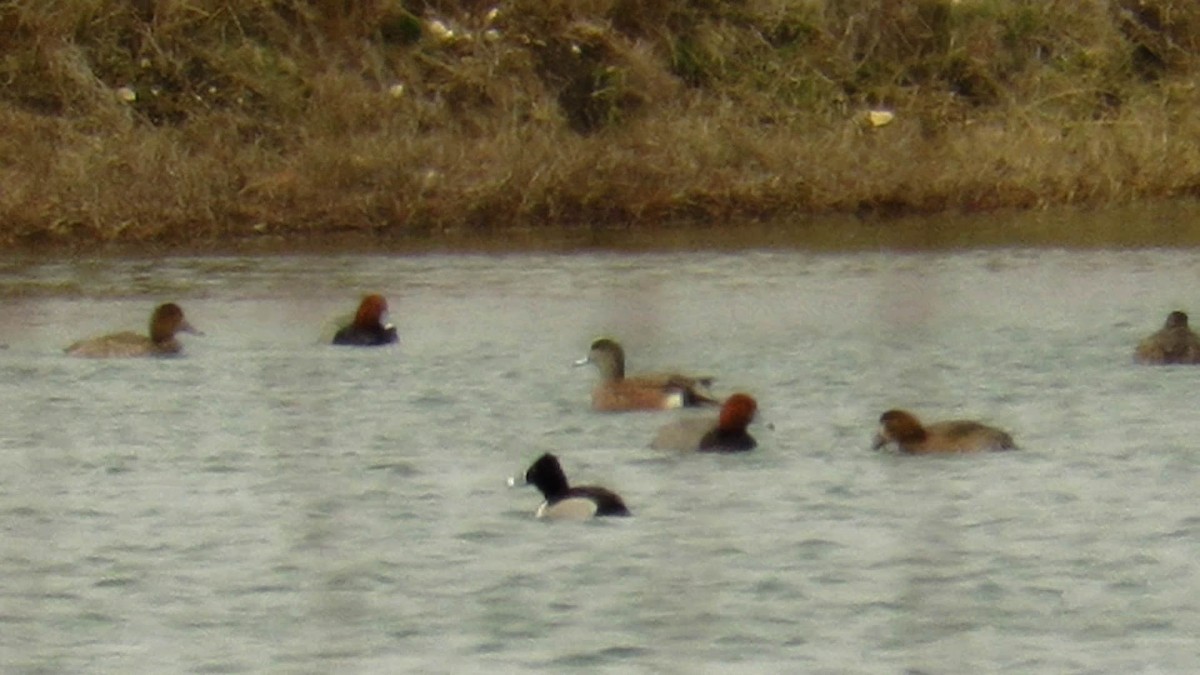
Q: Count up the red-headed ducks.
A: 2